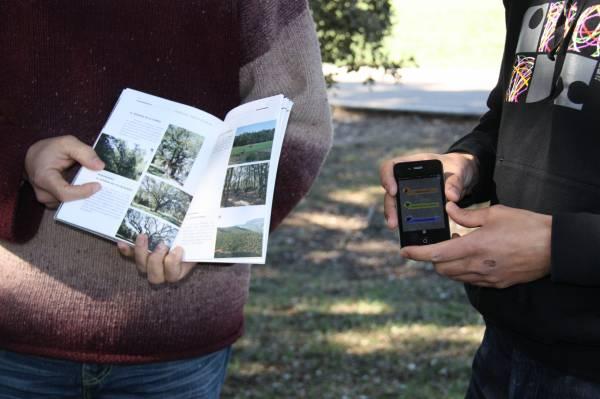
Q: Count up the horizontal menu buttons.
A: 3